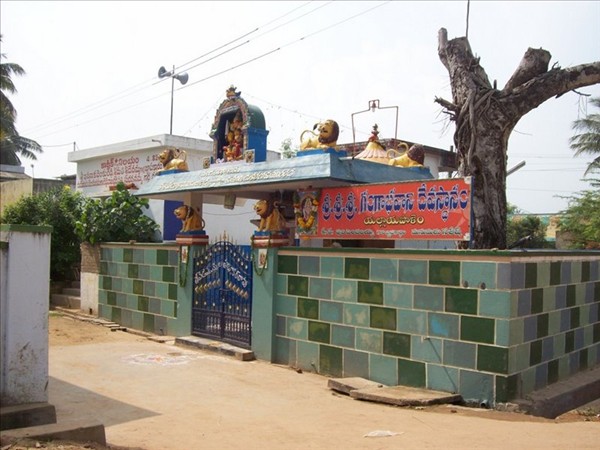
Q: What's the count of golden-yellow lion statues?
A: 5